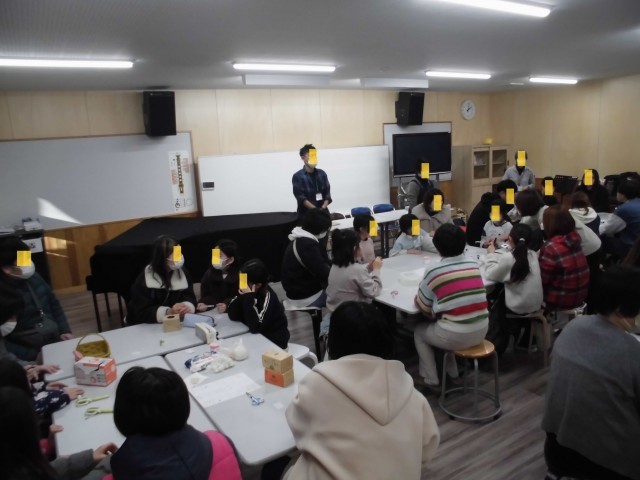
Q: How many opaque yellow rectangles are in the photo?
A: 14